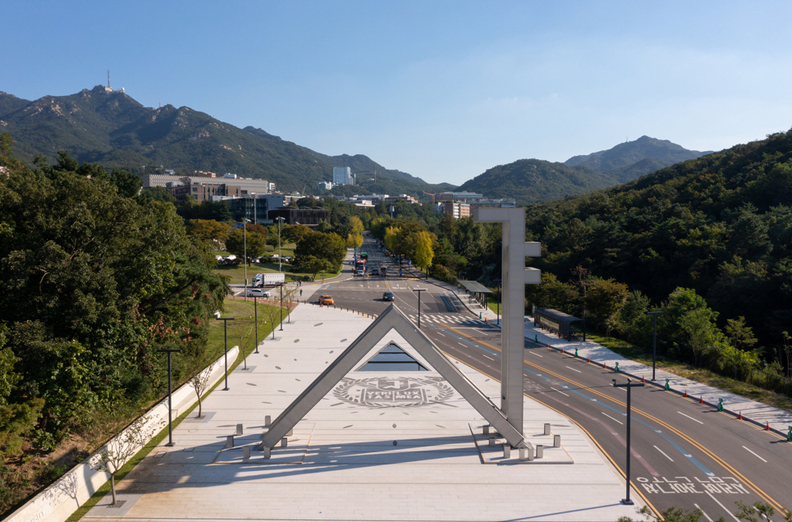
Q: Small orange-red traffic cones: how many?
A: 10